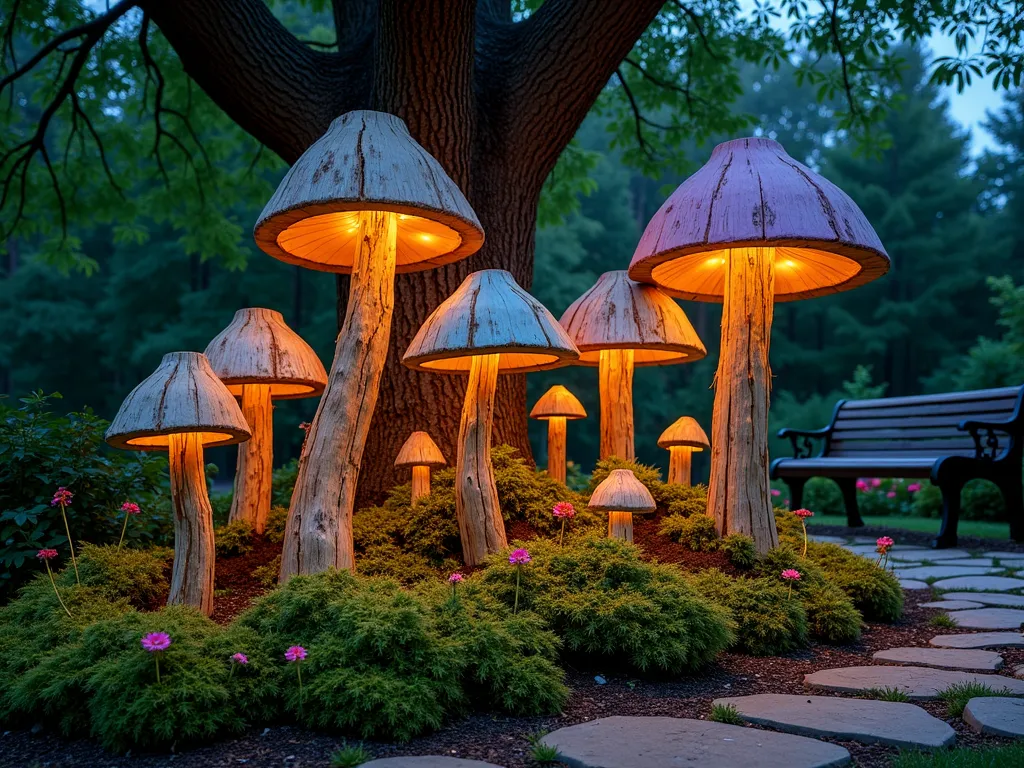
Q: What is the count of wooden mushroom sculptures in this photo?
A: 10